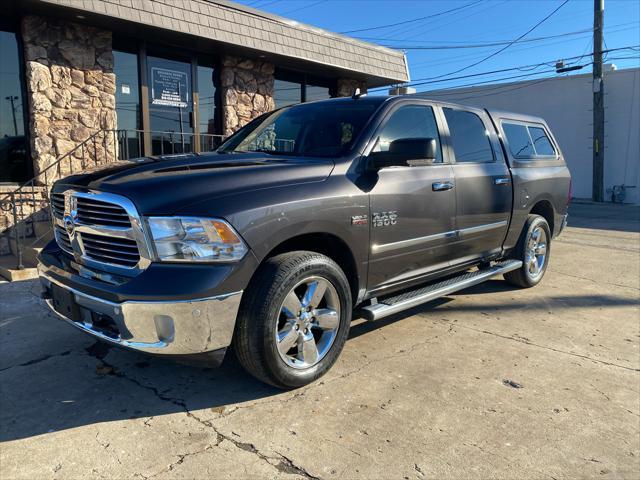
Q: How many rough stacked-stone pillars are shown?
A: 3